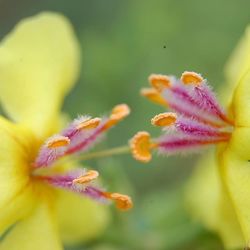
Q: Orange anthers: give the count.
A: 10